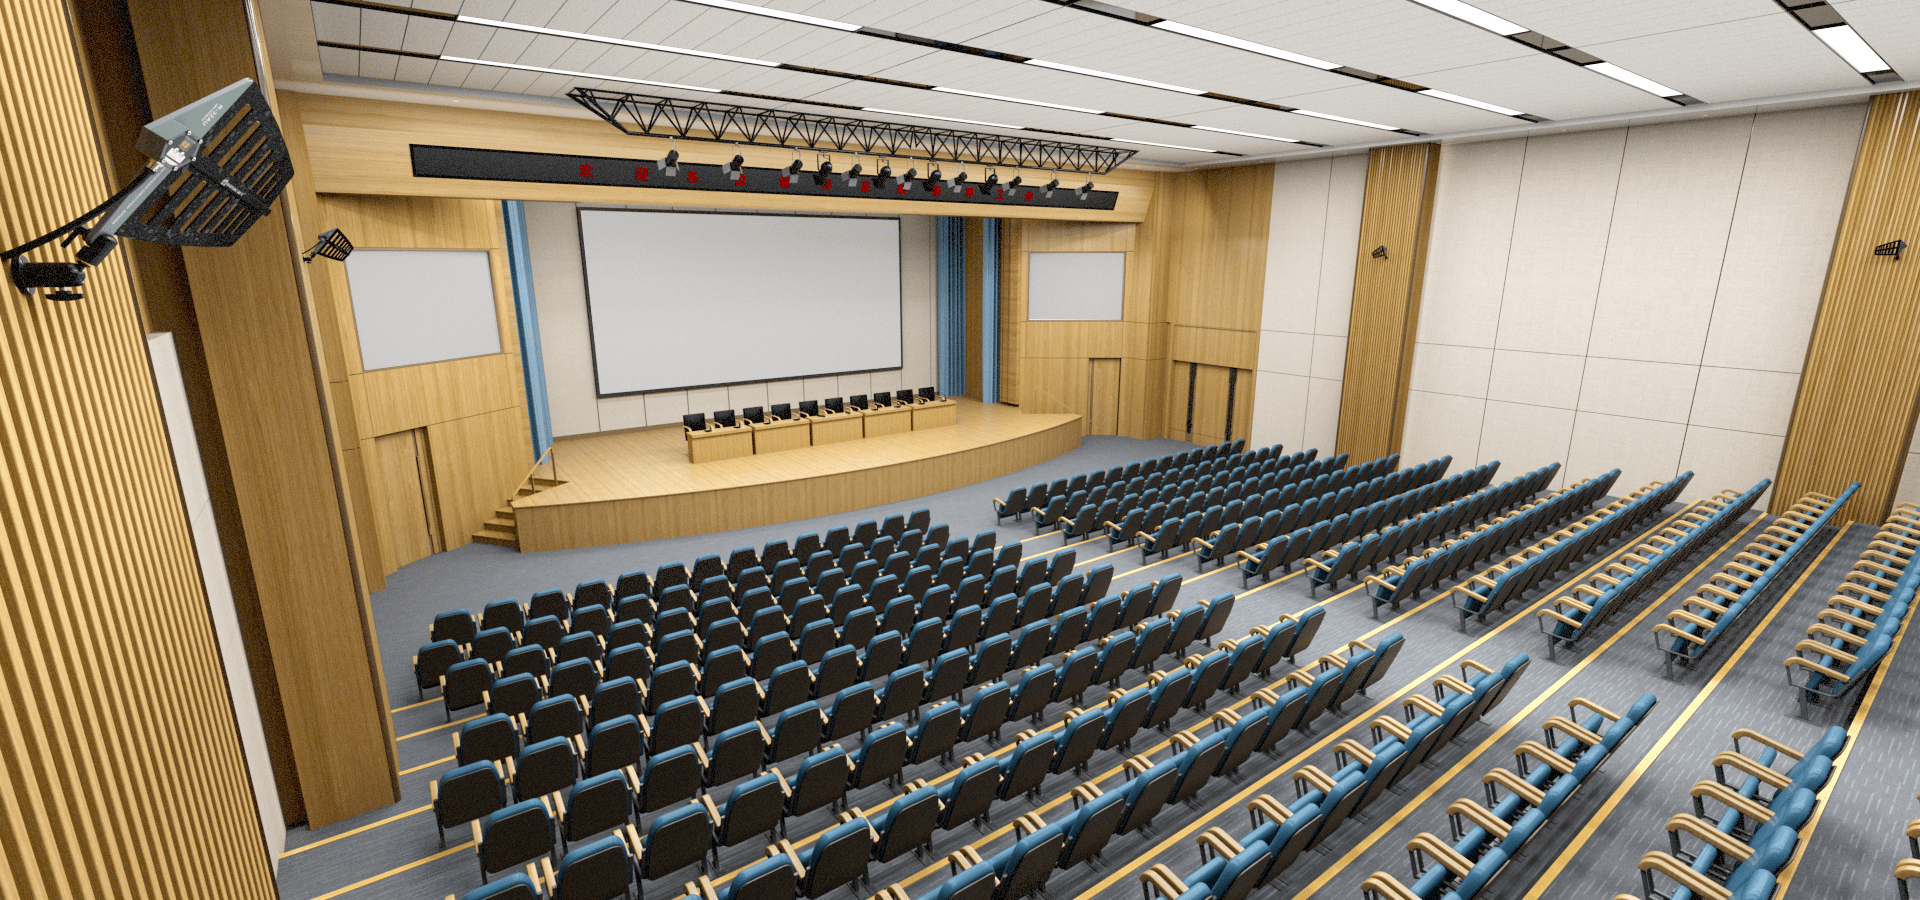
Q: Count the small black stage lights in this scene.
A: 13